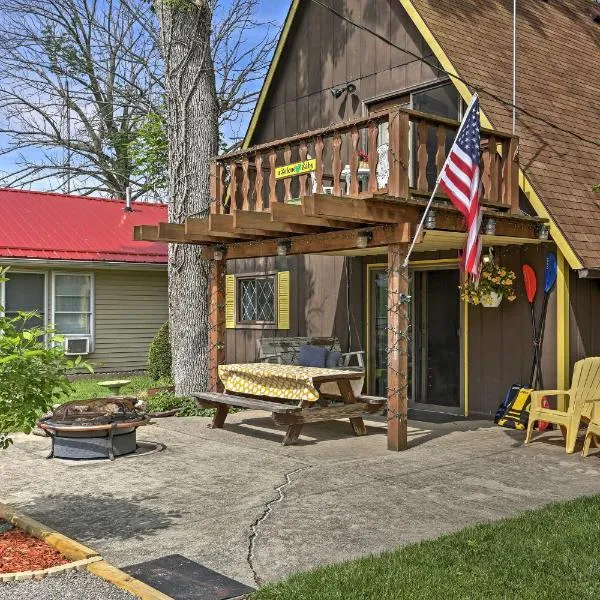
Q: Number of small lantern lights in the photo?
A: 6